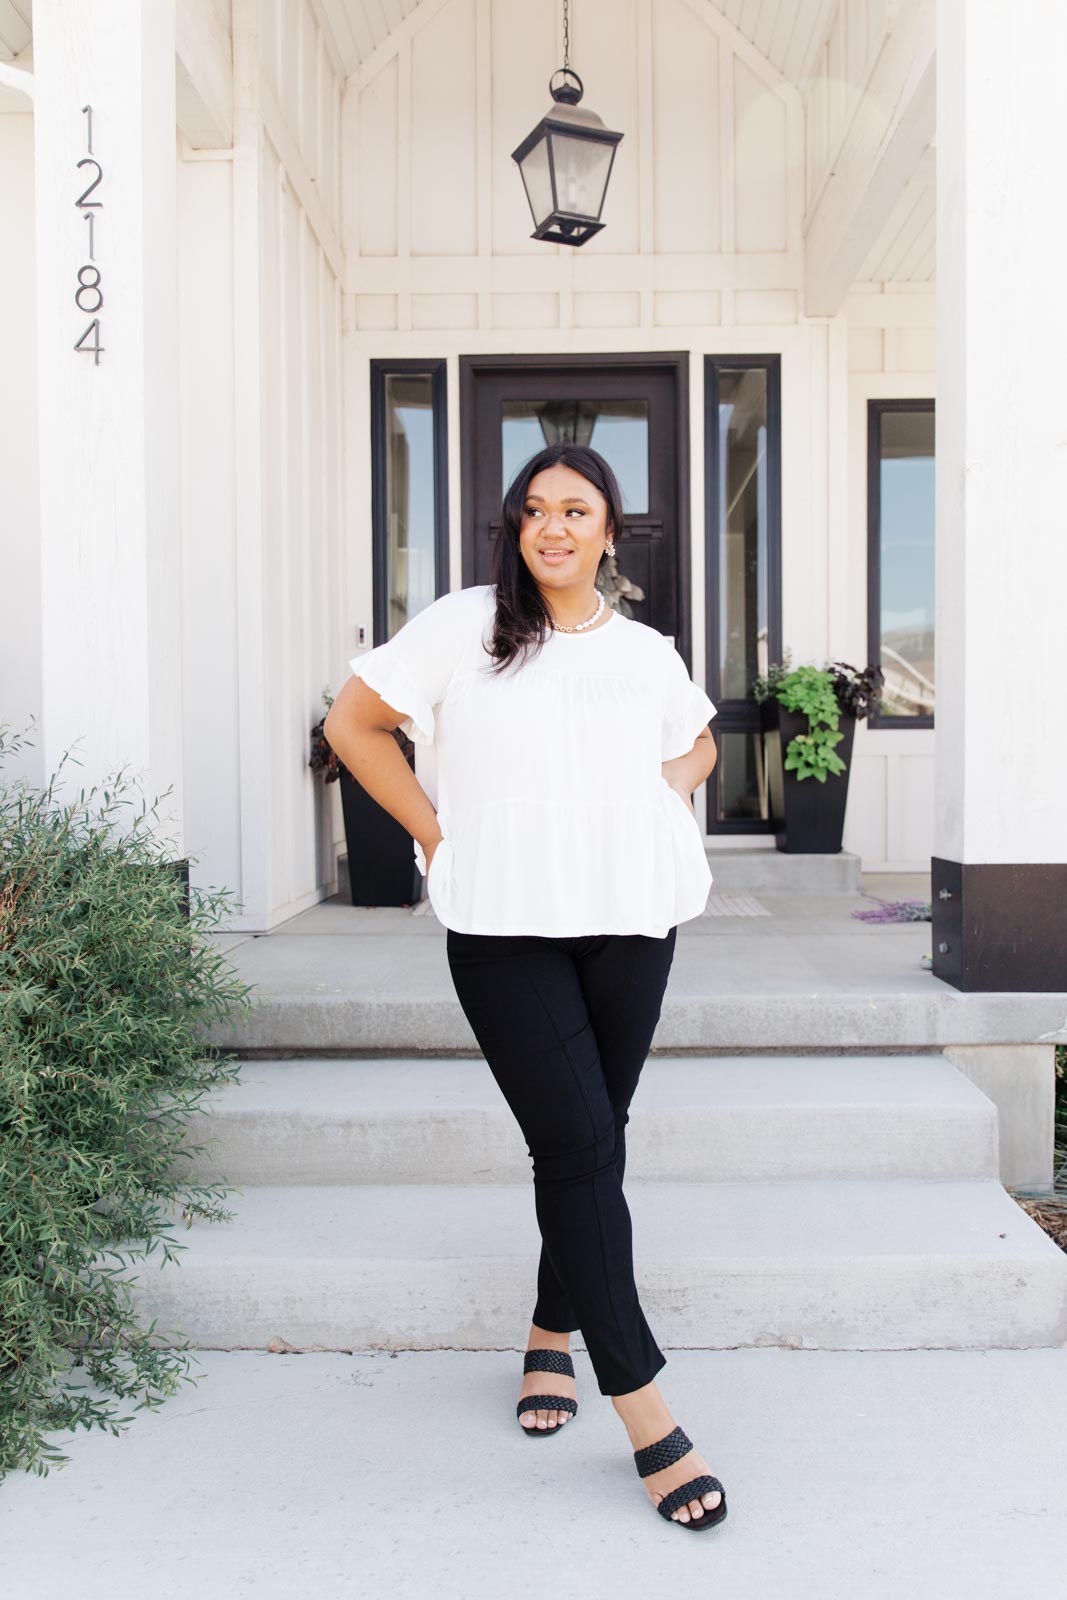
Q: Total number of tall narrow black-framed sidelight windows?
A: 2